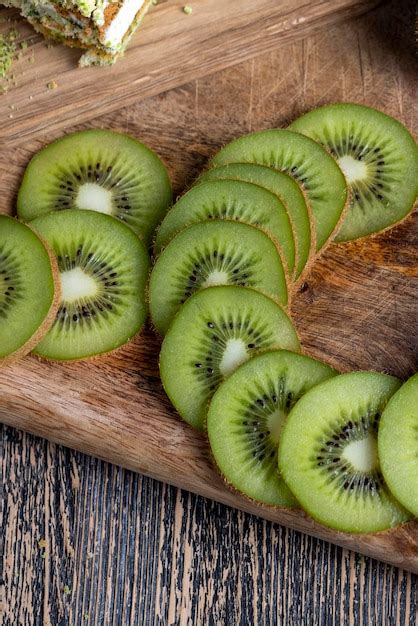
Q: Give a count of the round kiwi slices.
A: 12